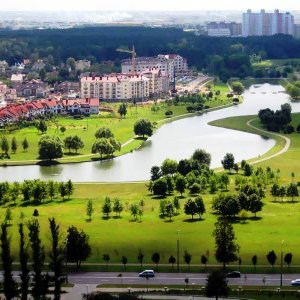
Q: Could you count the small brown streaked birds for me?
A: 0